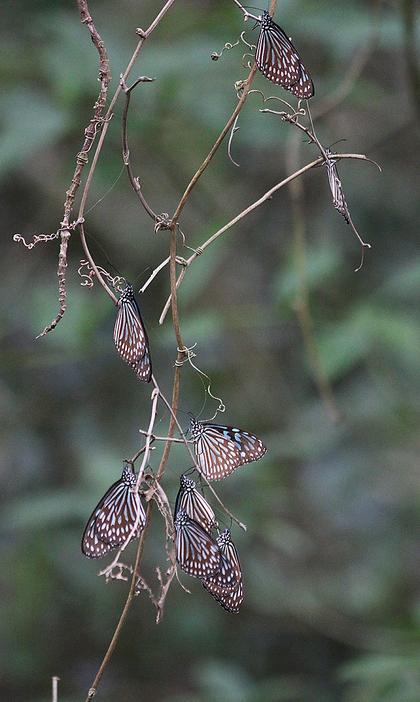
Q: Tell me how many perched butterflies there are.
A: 8